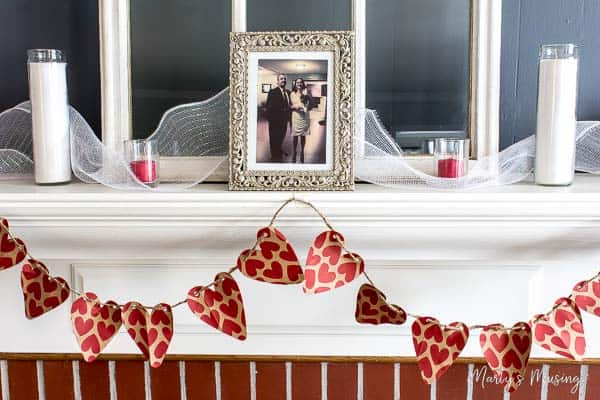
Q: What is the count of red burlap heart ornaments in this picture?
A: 12